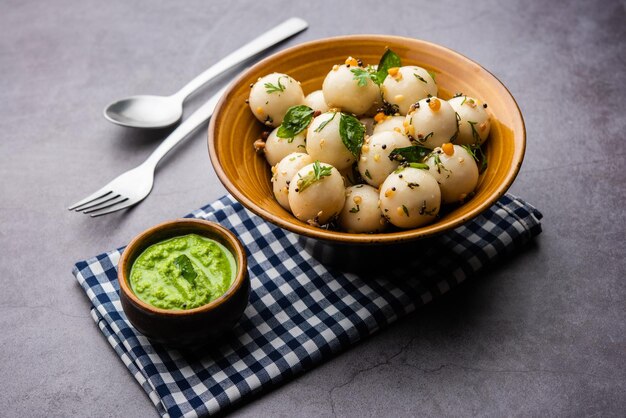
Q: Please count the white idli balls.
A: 15